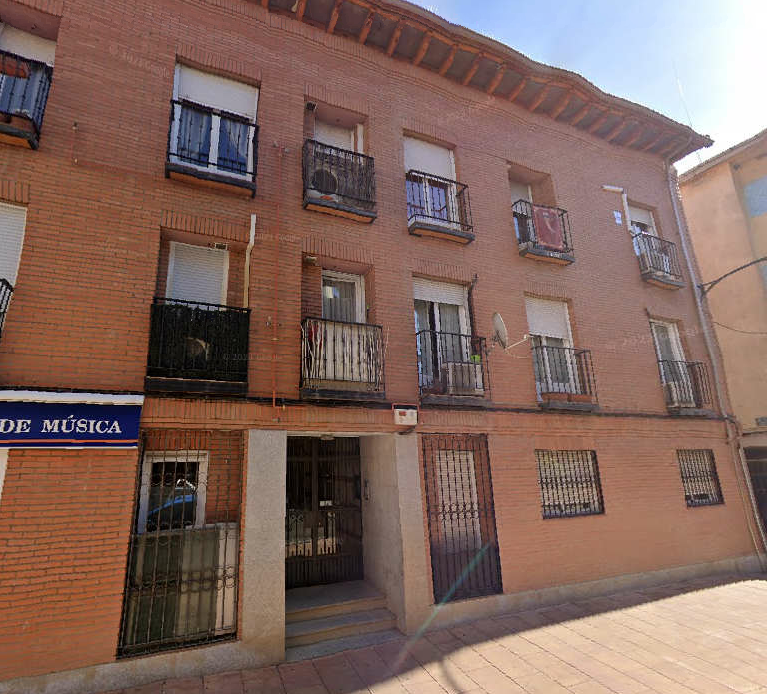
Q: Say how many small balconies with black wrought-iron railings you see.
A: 12